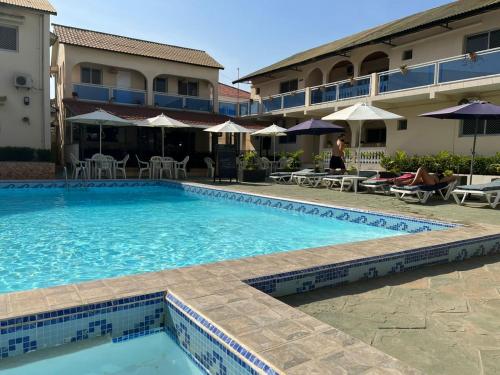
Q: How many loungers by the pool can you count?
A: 6